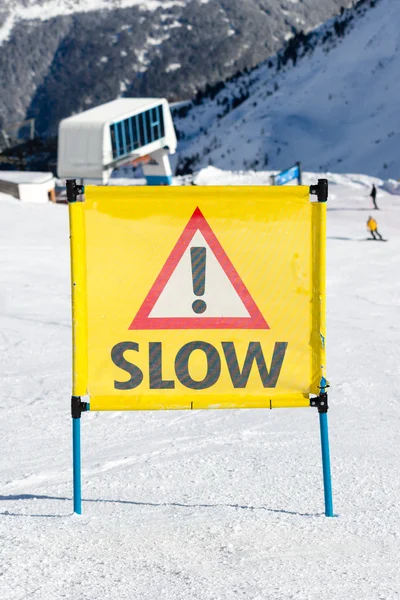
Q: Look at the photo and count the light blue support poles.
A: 2